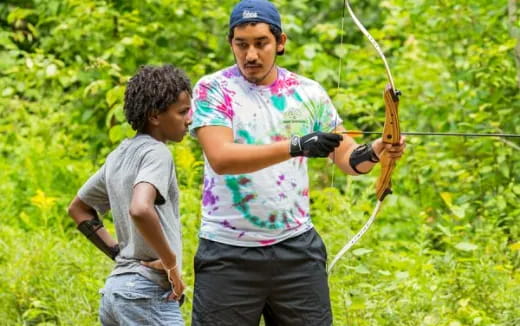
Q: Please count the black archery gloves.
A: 1